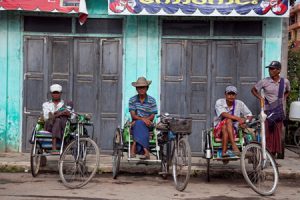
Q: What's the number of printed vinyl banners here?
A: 2